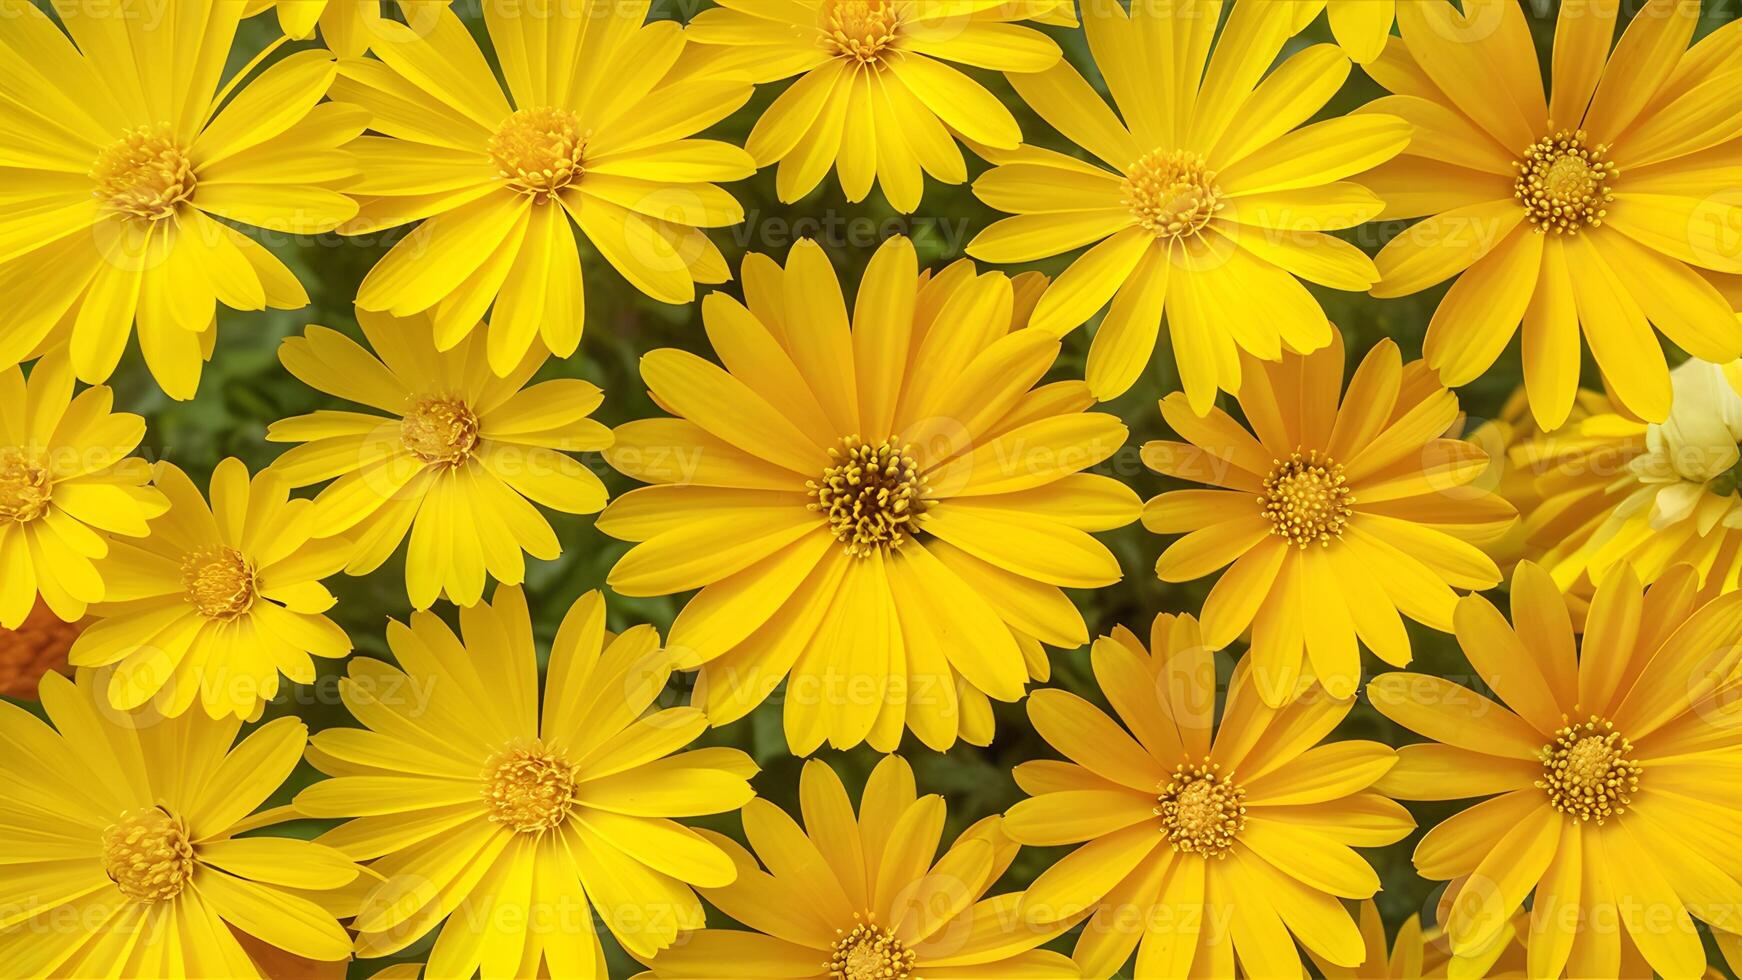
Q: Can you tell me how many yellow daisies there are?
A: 15